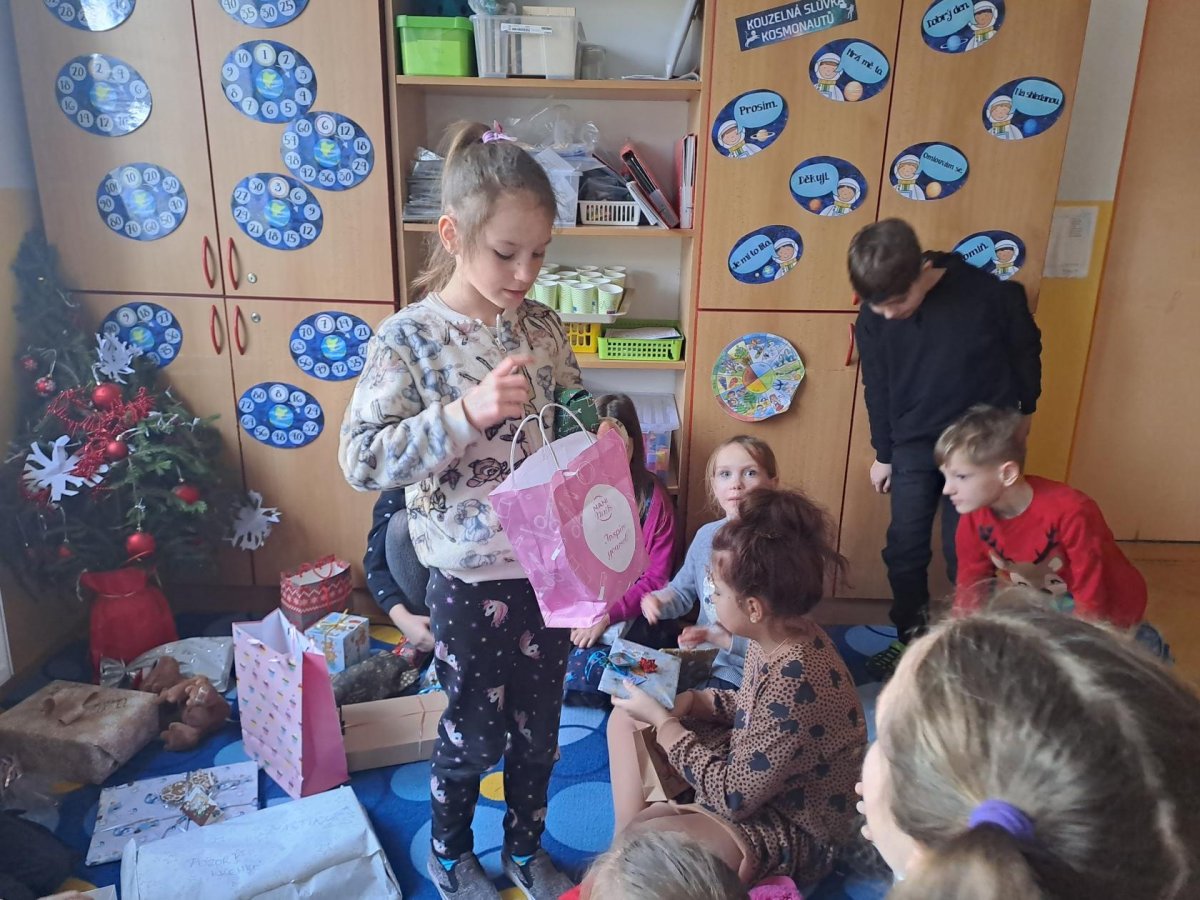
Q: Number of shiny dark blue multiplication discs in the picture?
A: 10